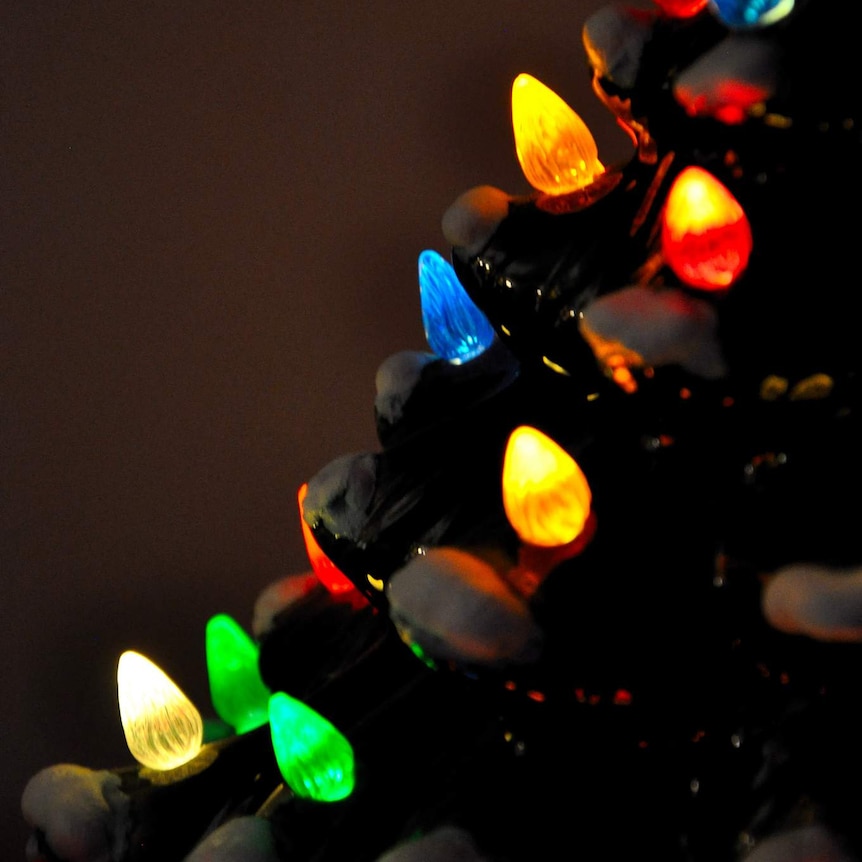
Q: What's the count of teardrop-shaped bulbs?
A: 10